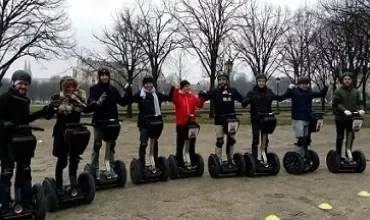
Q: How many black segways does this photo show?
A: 9